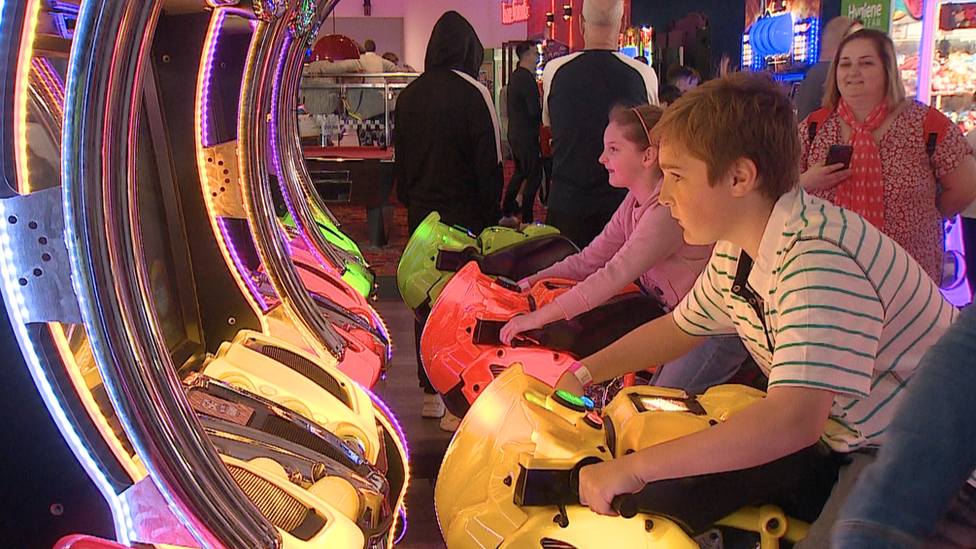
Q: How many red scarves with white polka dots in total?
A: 1